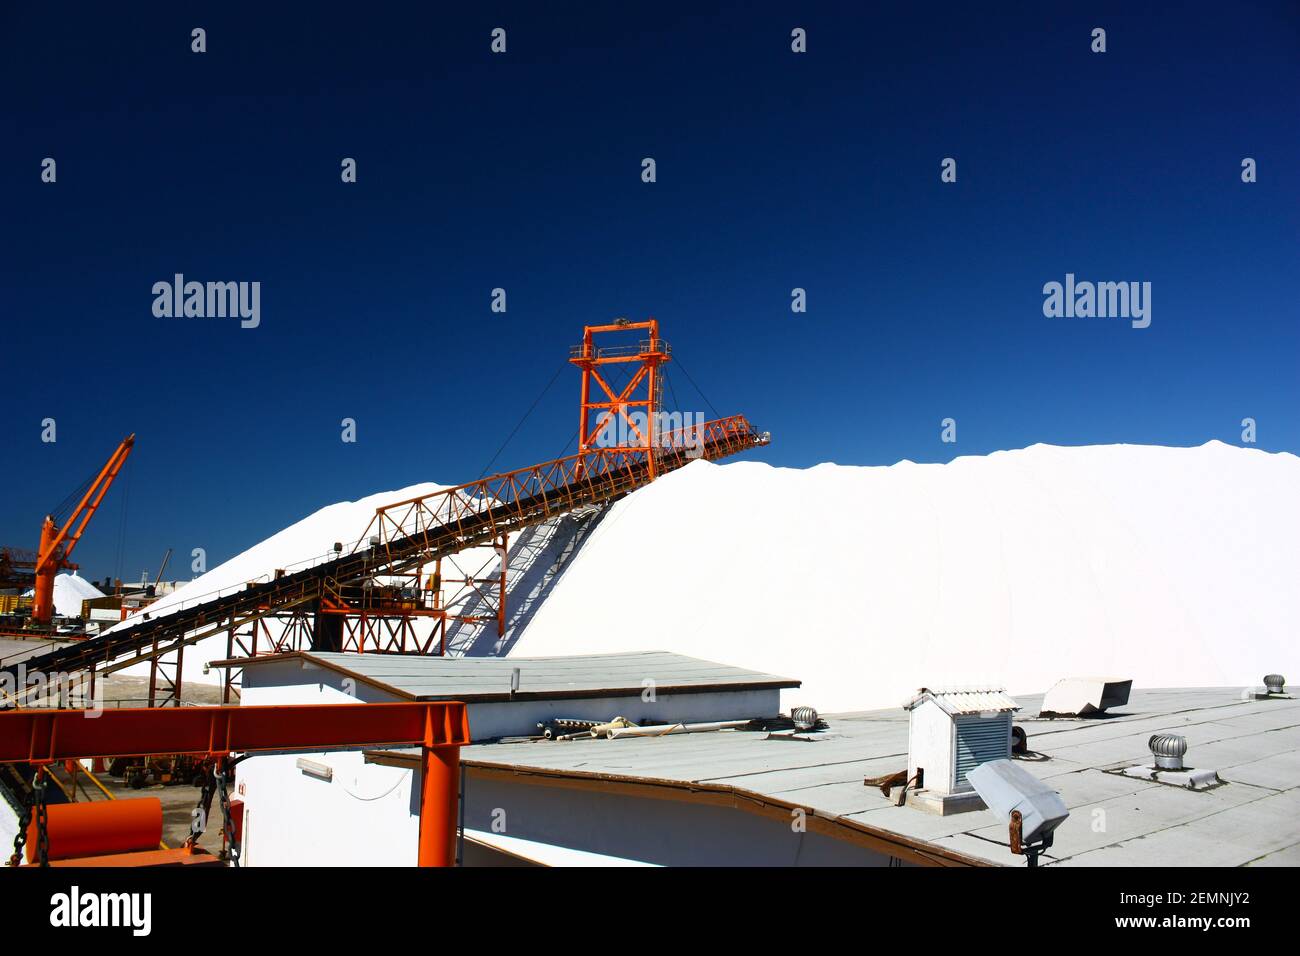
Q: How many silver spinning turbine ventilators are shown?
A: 3